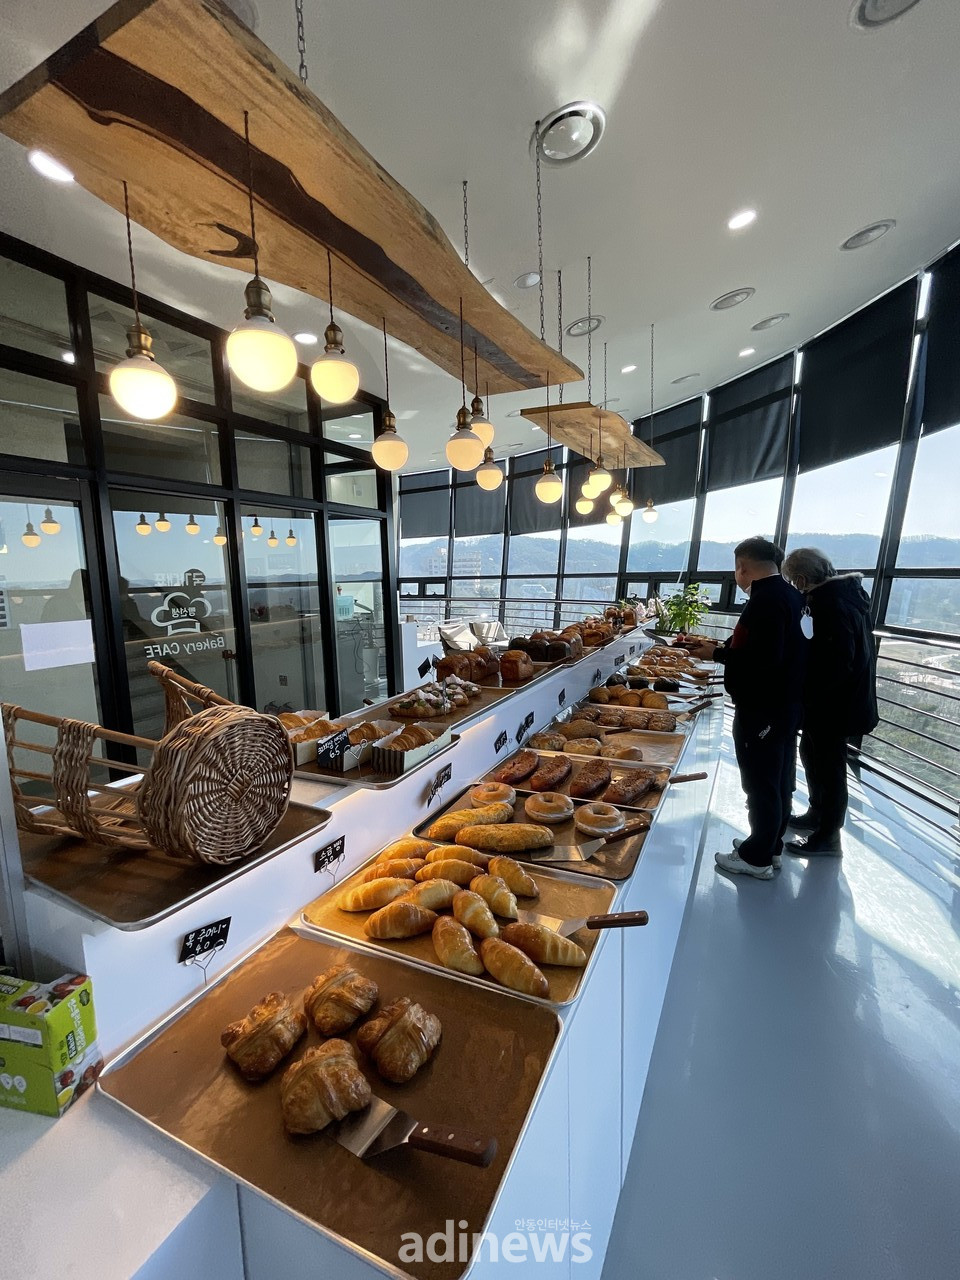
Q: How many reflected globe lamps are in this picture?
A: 9